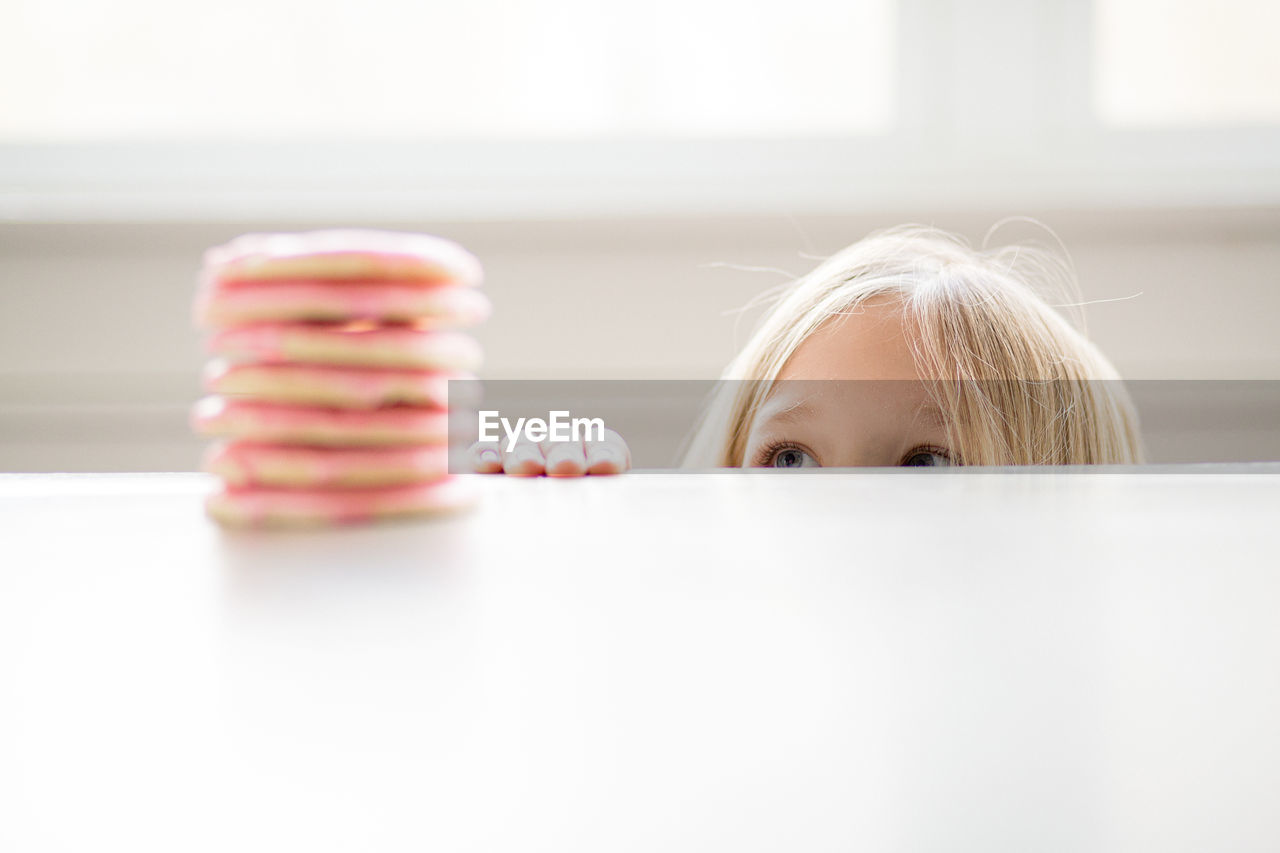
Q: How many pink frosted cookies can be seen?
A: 7